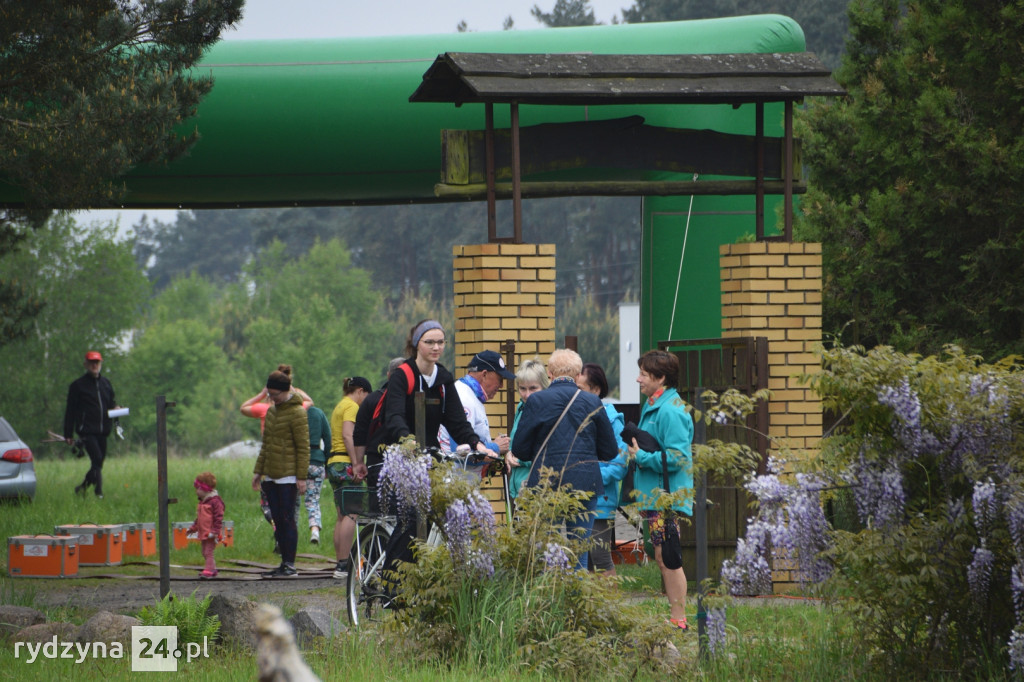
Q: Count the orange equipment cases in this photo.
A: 4